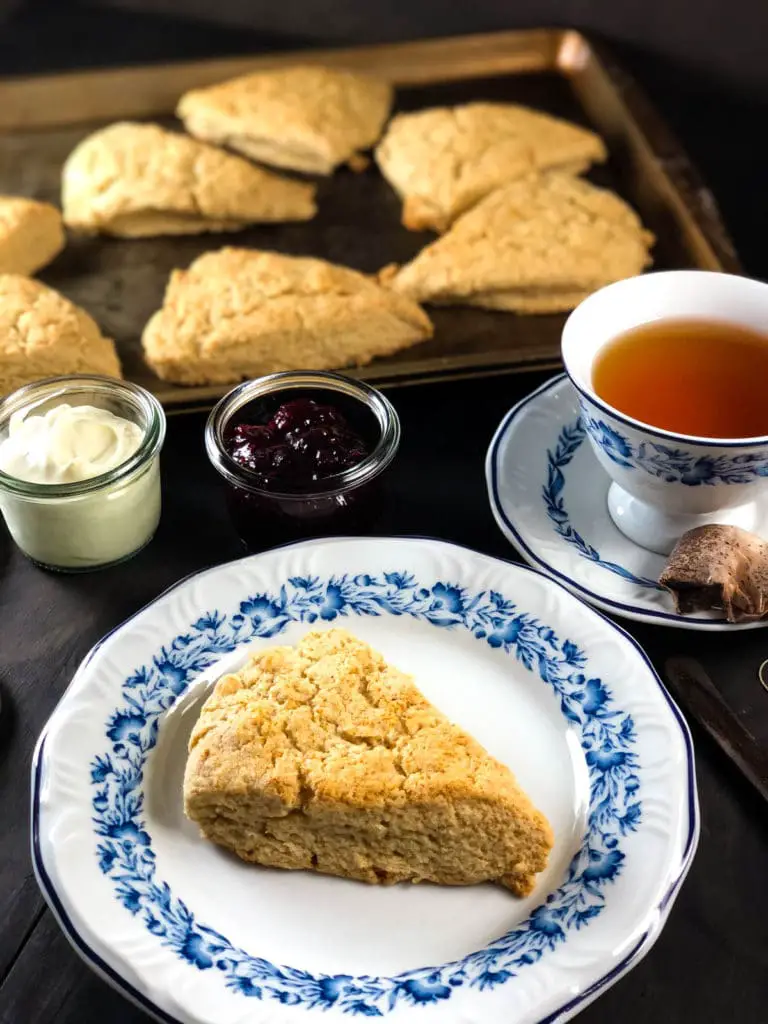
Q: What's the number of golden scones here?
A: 8